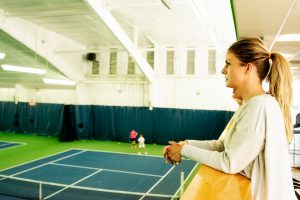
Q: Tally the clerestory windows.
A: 7